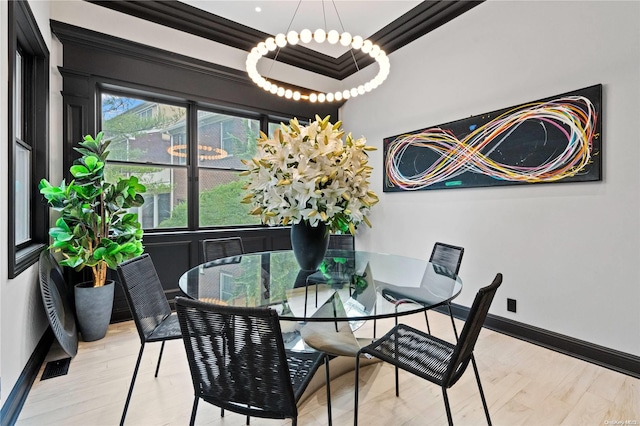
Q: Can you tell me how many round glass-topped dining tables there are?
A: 1